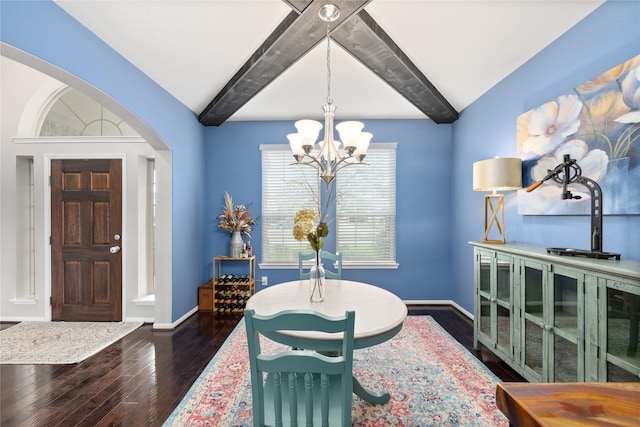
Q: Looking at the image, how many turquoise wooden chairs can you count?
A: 2